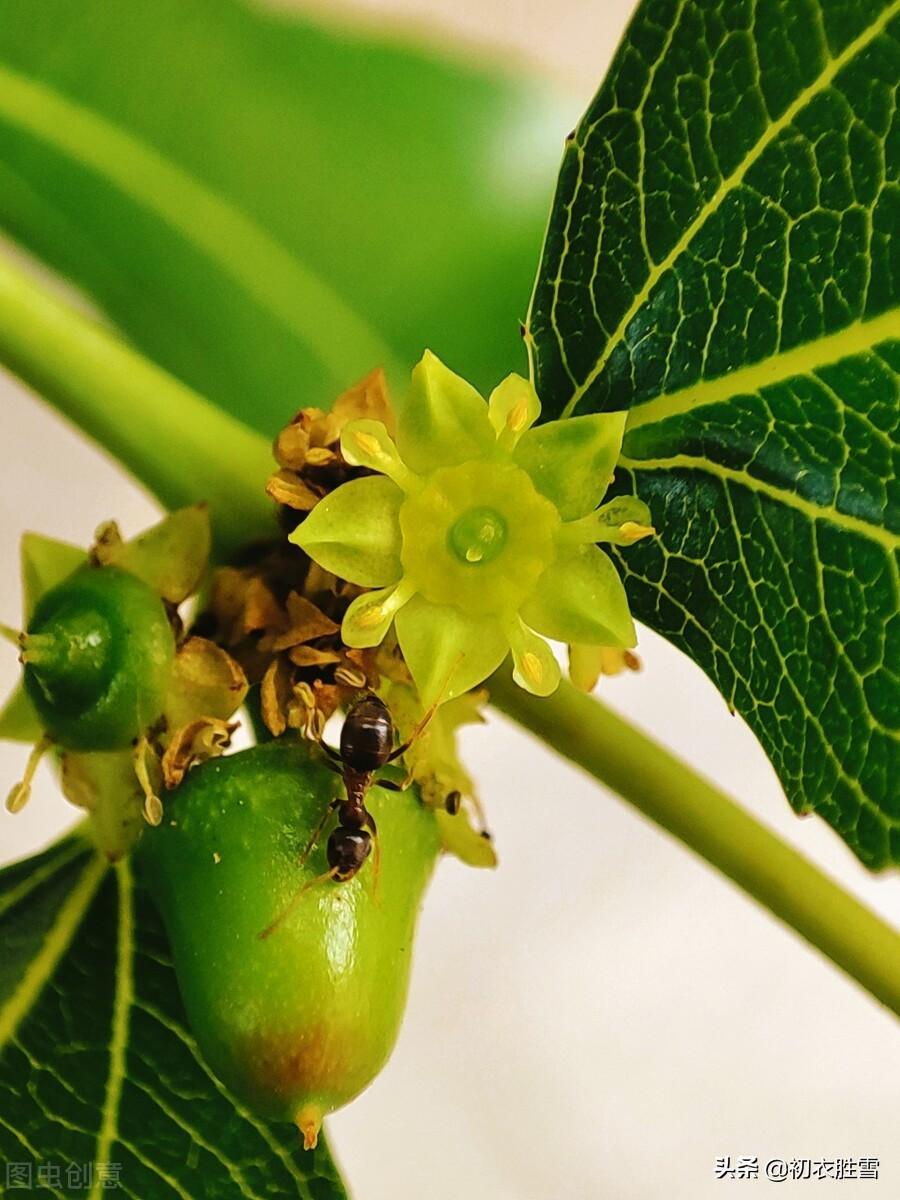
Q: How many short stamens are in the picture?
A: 5